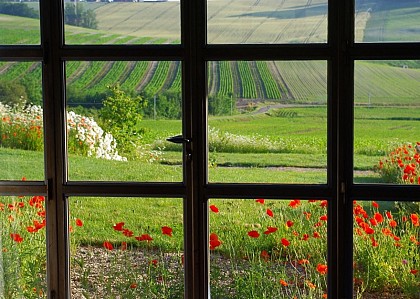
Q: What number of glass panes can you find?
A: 12